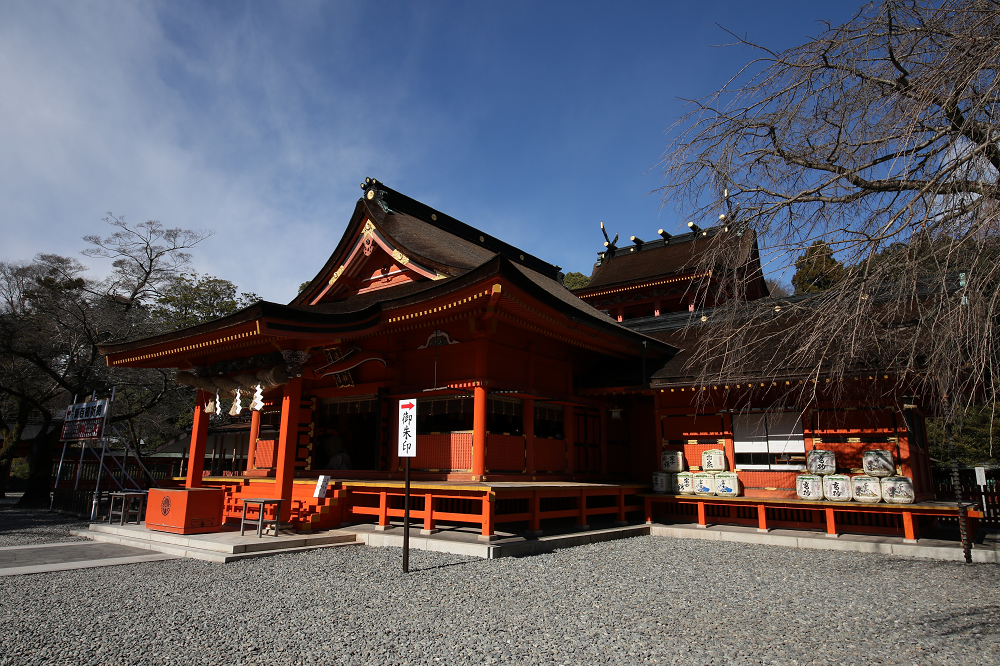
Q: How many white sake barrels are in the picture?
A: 12